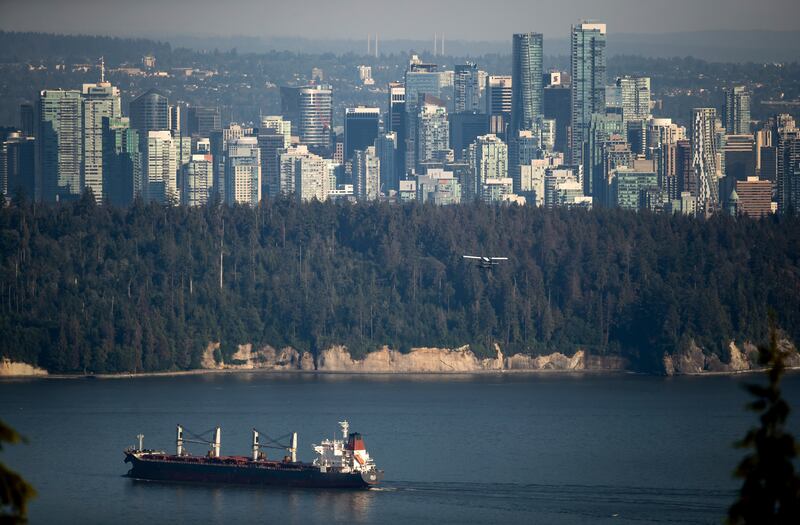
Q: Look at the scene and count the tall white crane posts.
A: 4